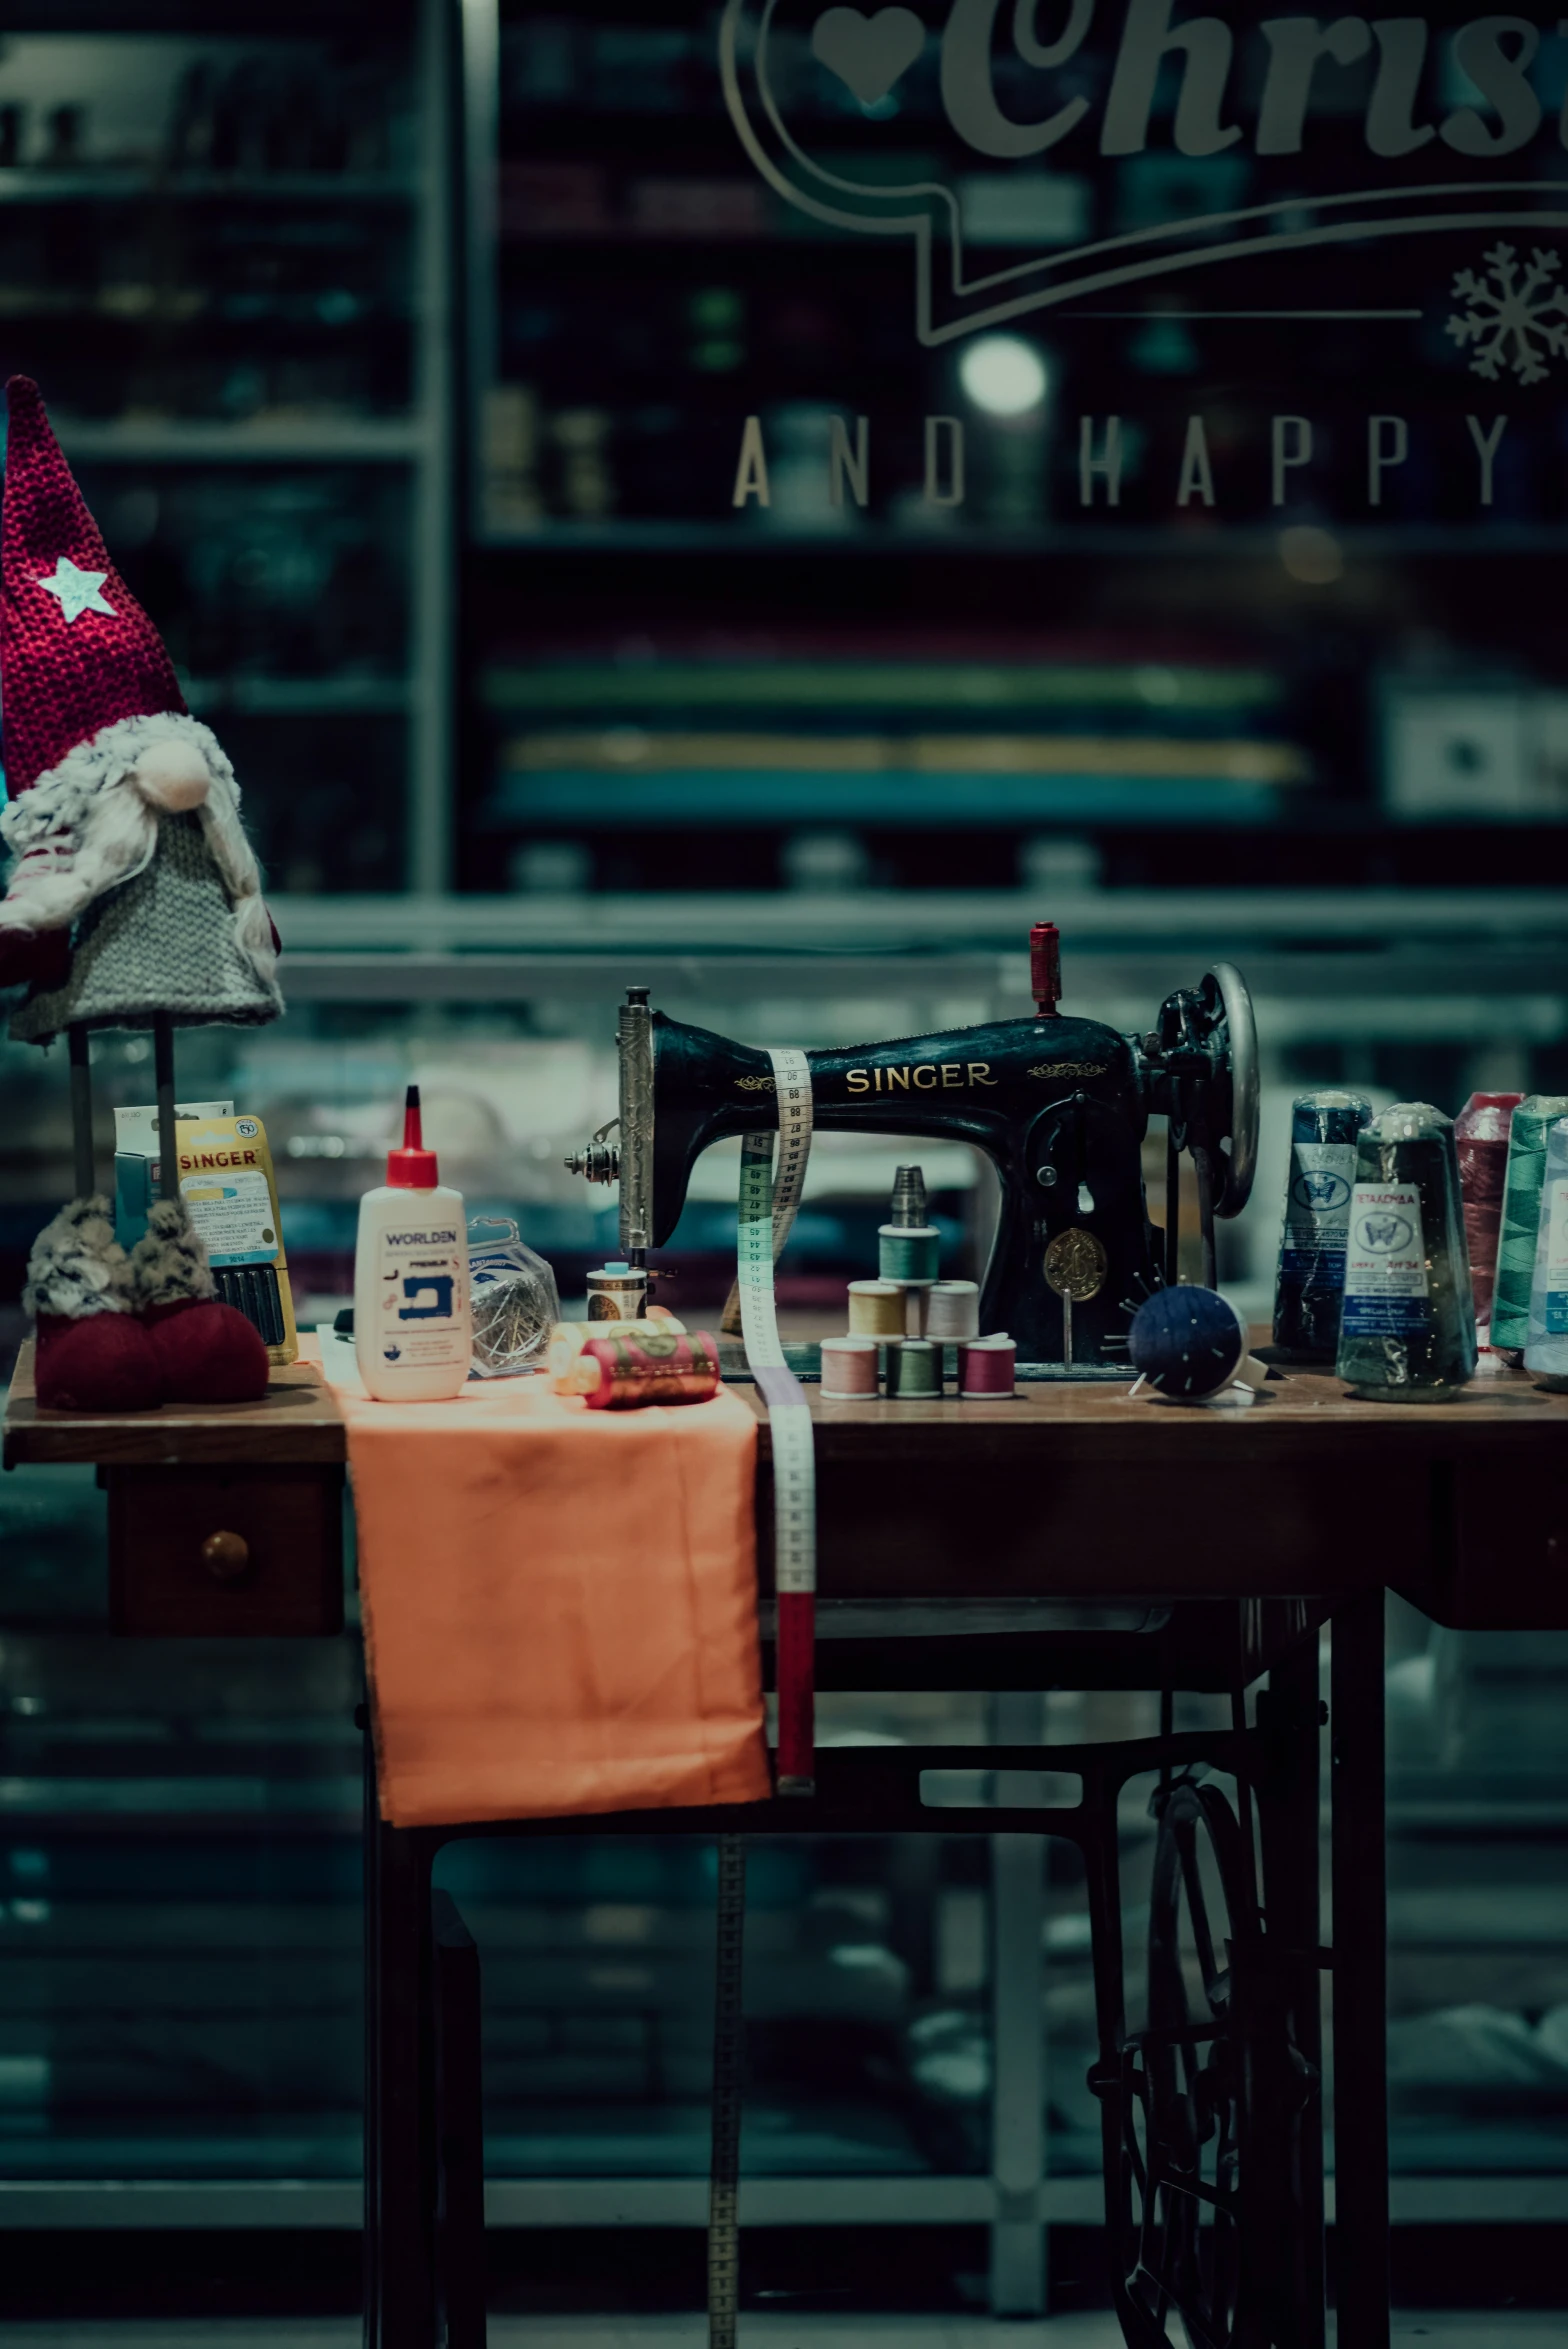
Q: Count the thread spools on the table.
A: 15